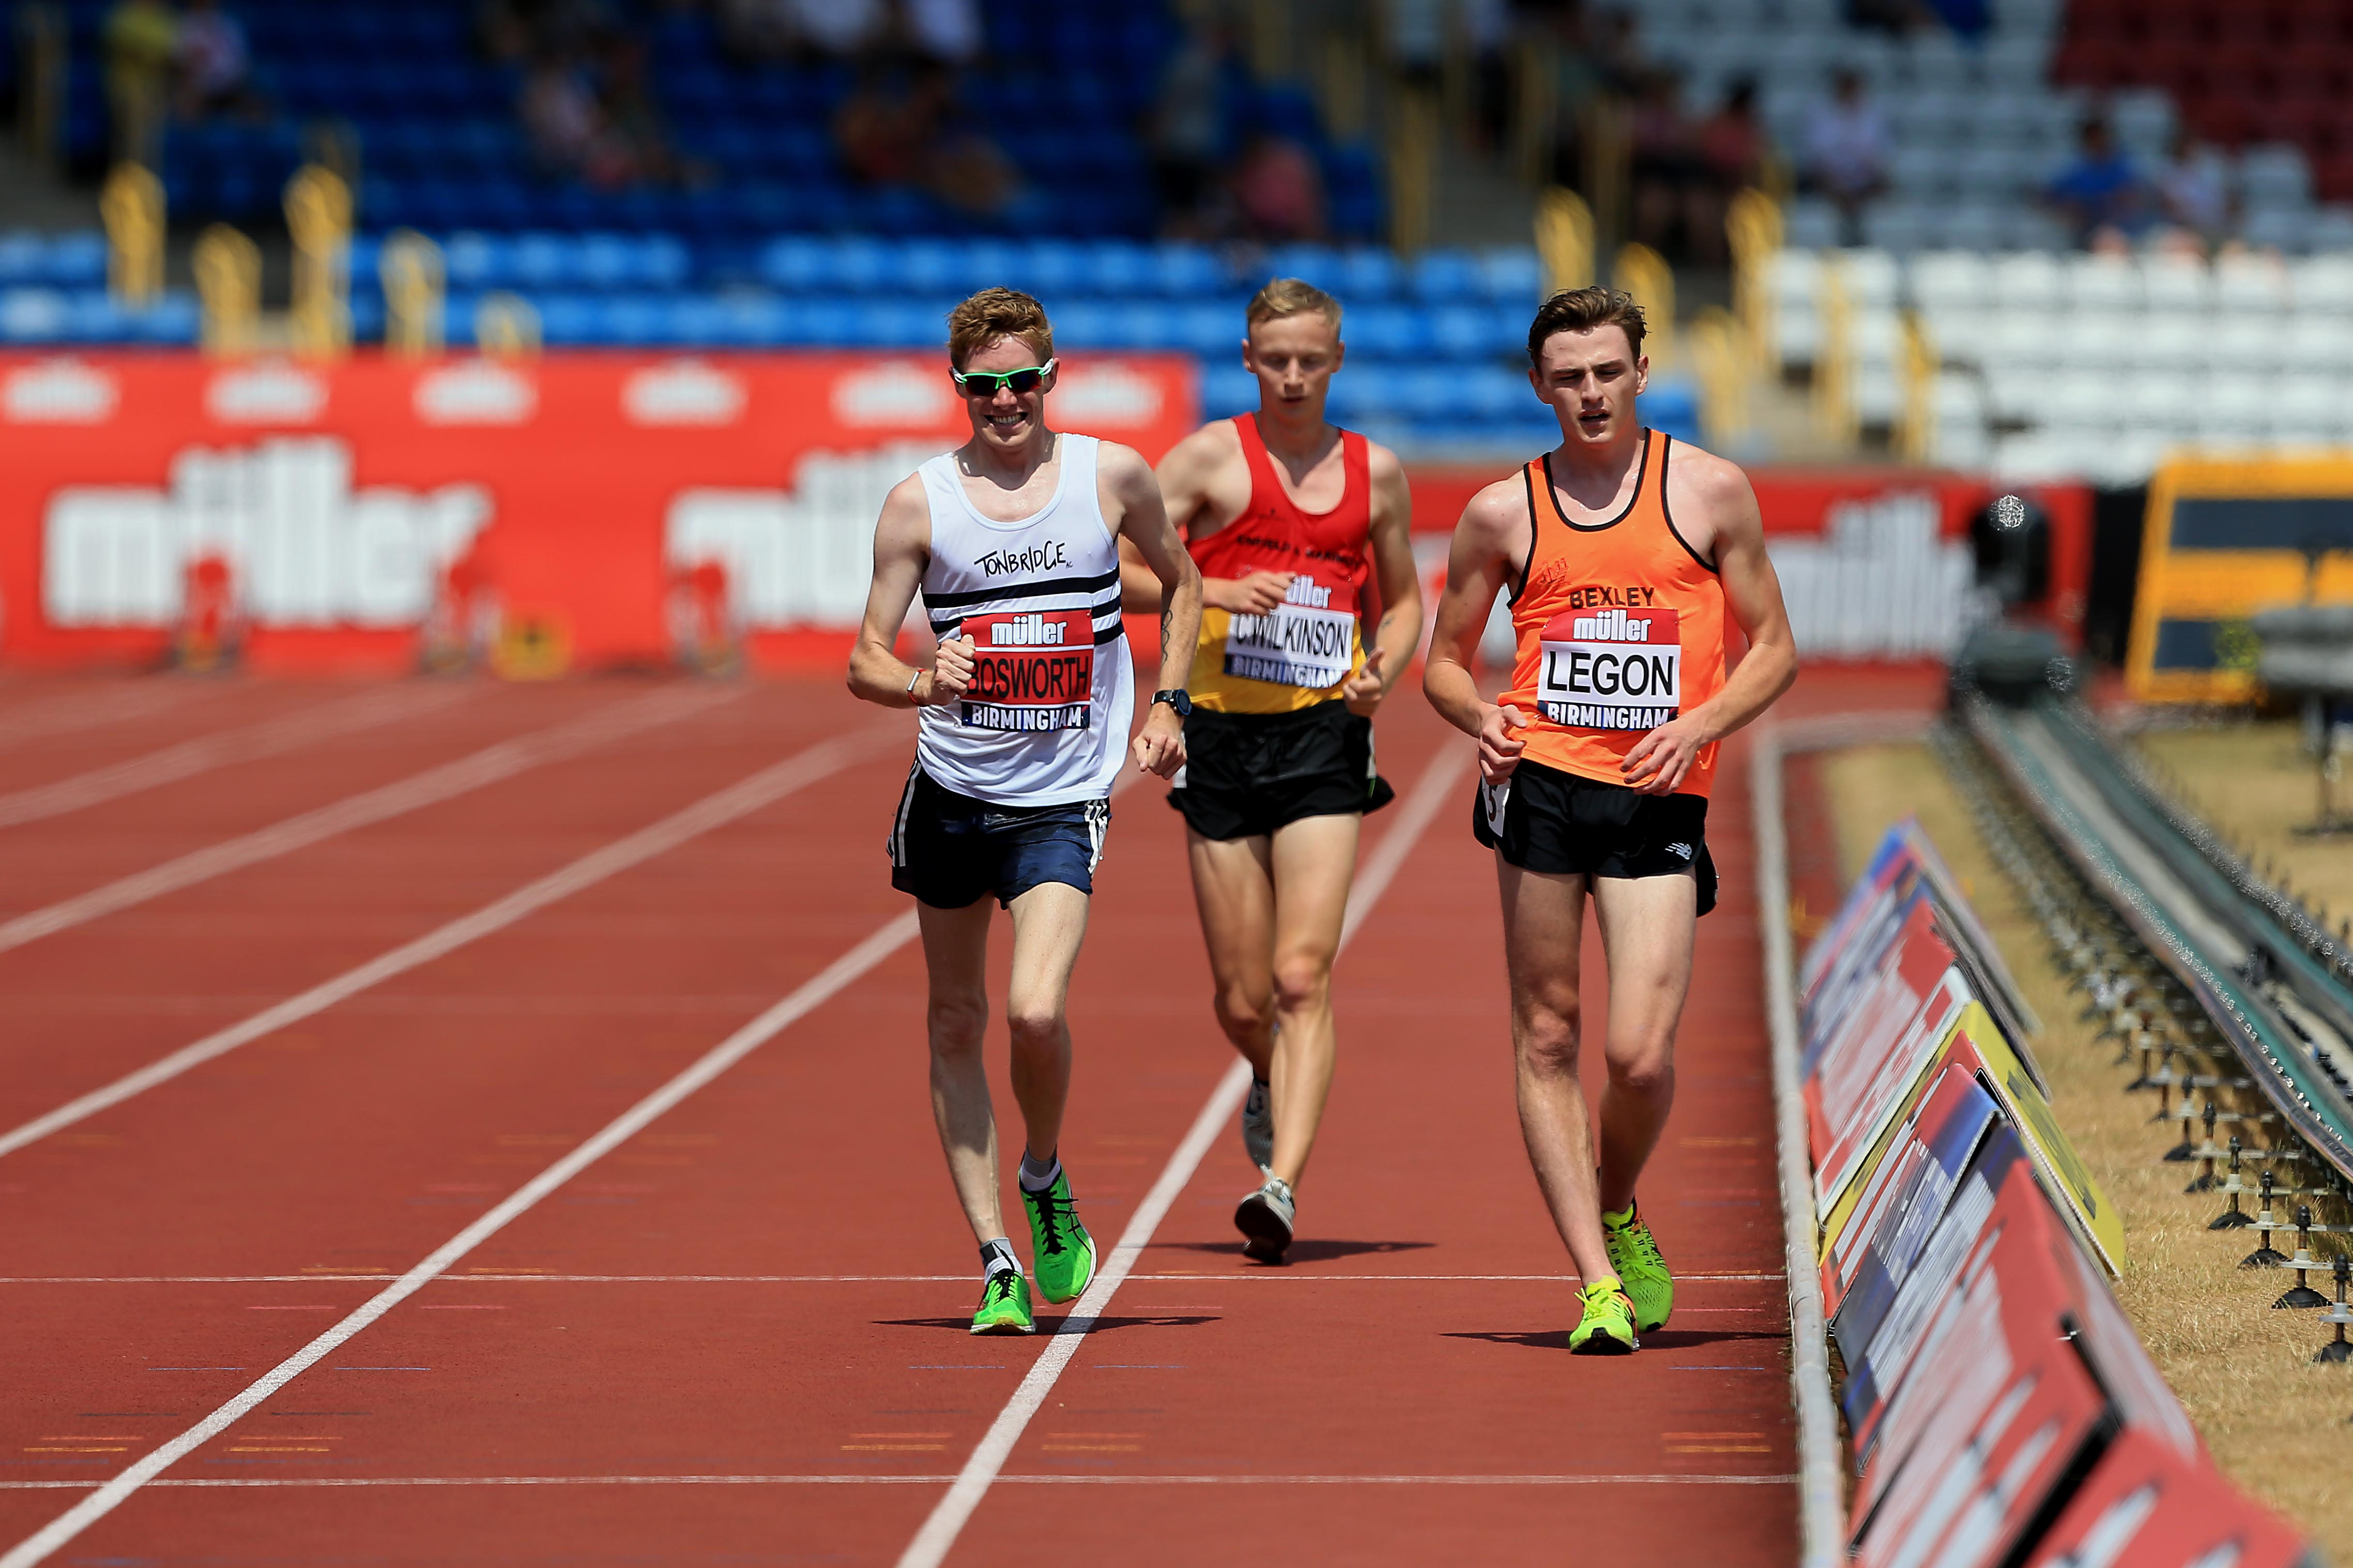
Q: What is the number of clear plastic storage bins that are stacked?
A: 0